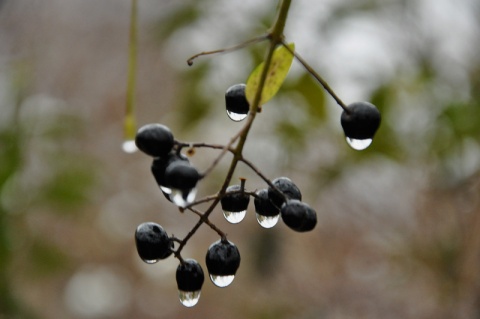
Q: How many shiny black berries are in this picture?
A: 12